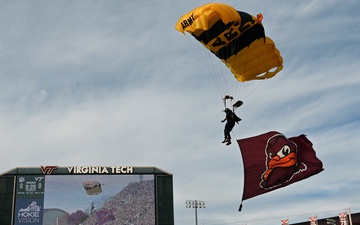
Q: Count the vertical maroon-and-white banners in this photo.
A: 3